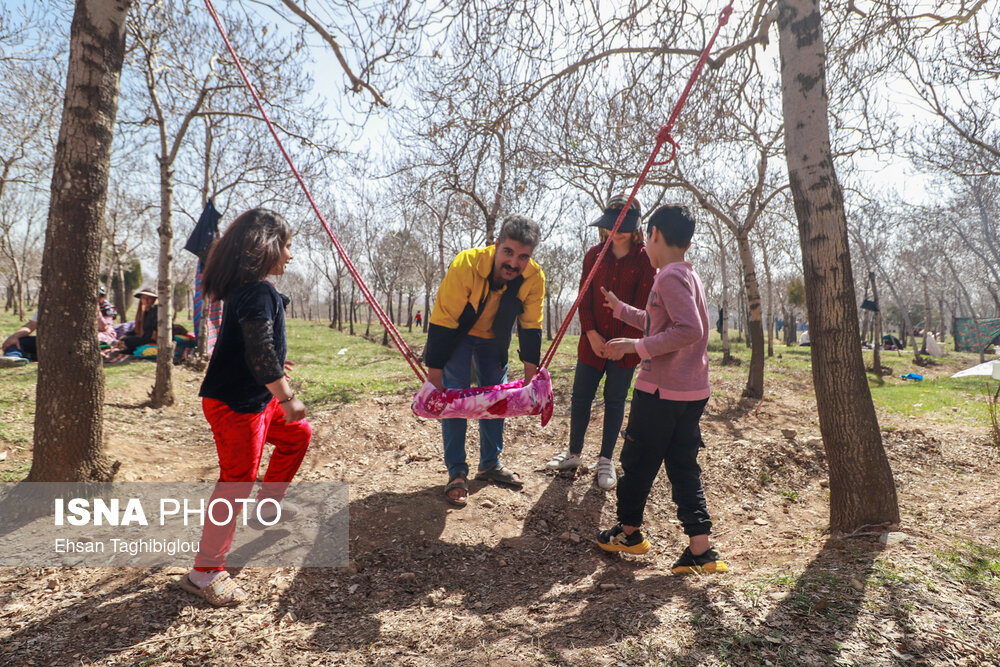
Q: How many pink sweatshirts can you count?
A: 1